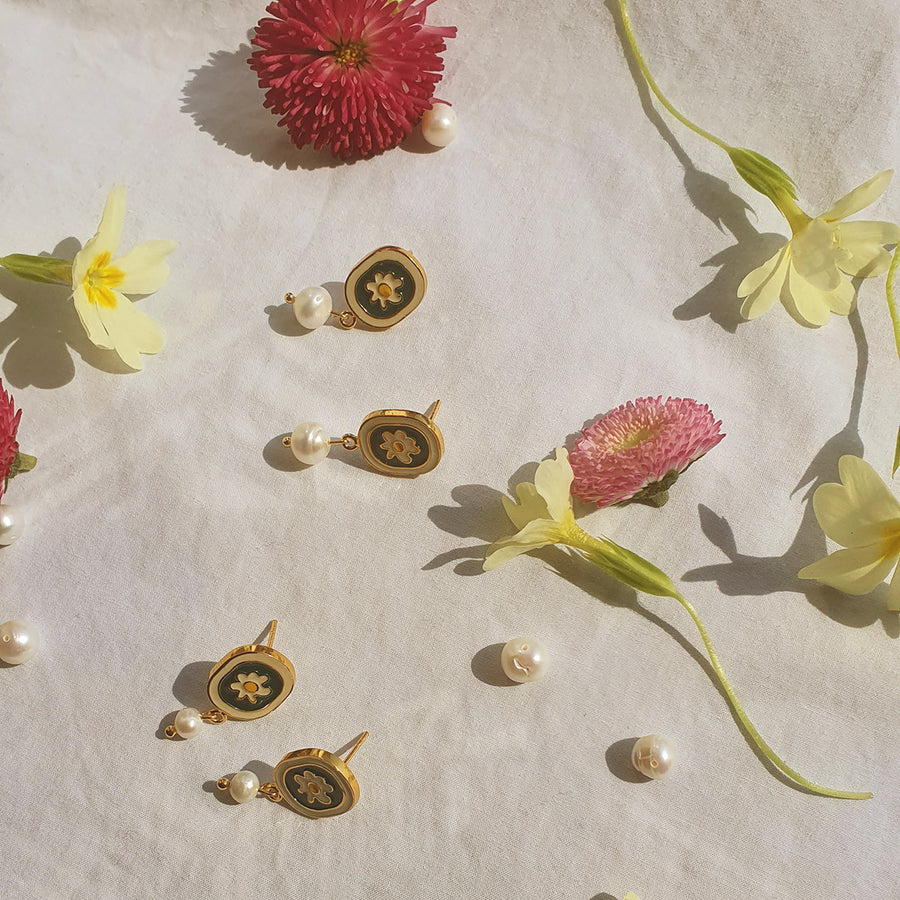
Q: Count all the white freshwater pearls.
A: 9